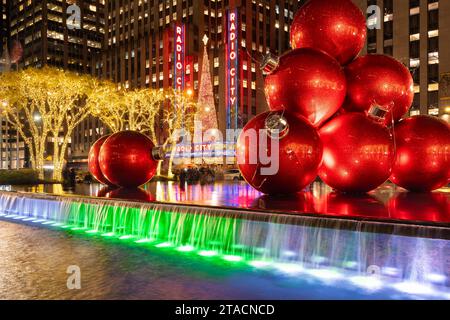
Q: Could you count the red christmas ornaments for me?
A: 8